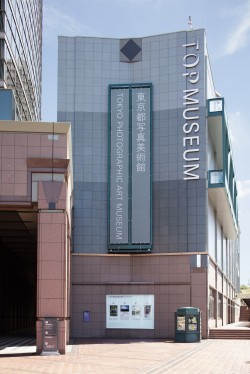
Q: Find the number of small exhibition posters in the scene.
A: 4